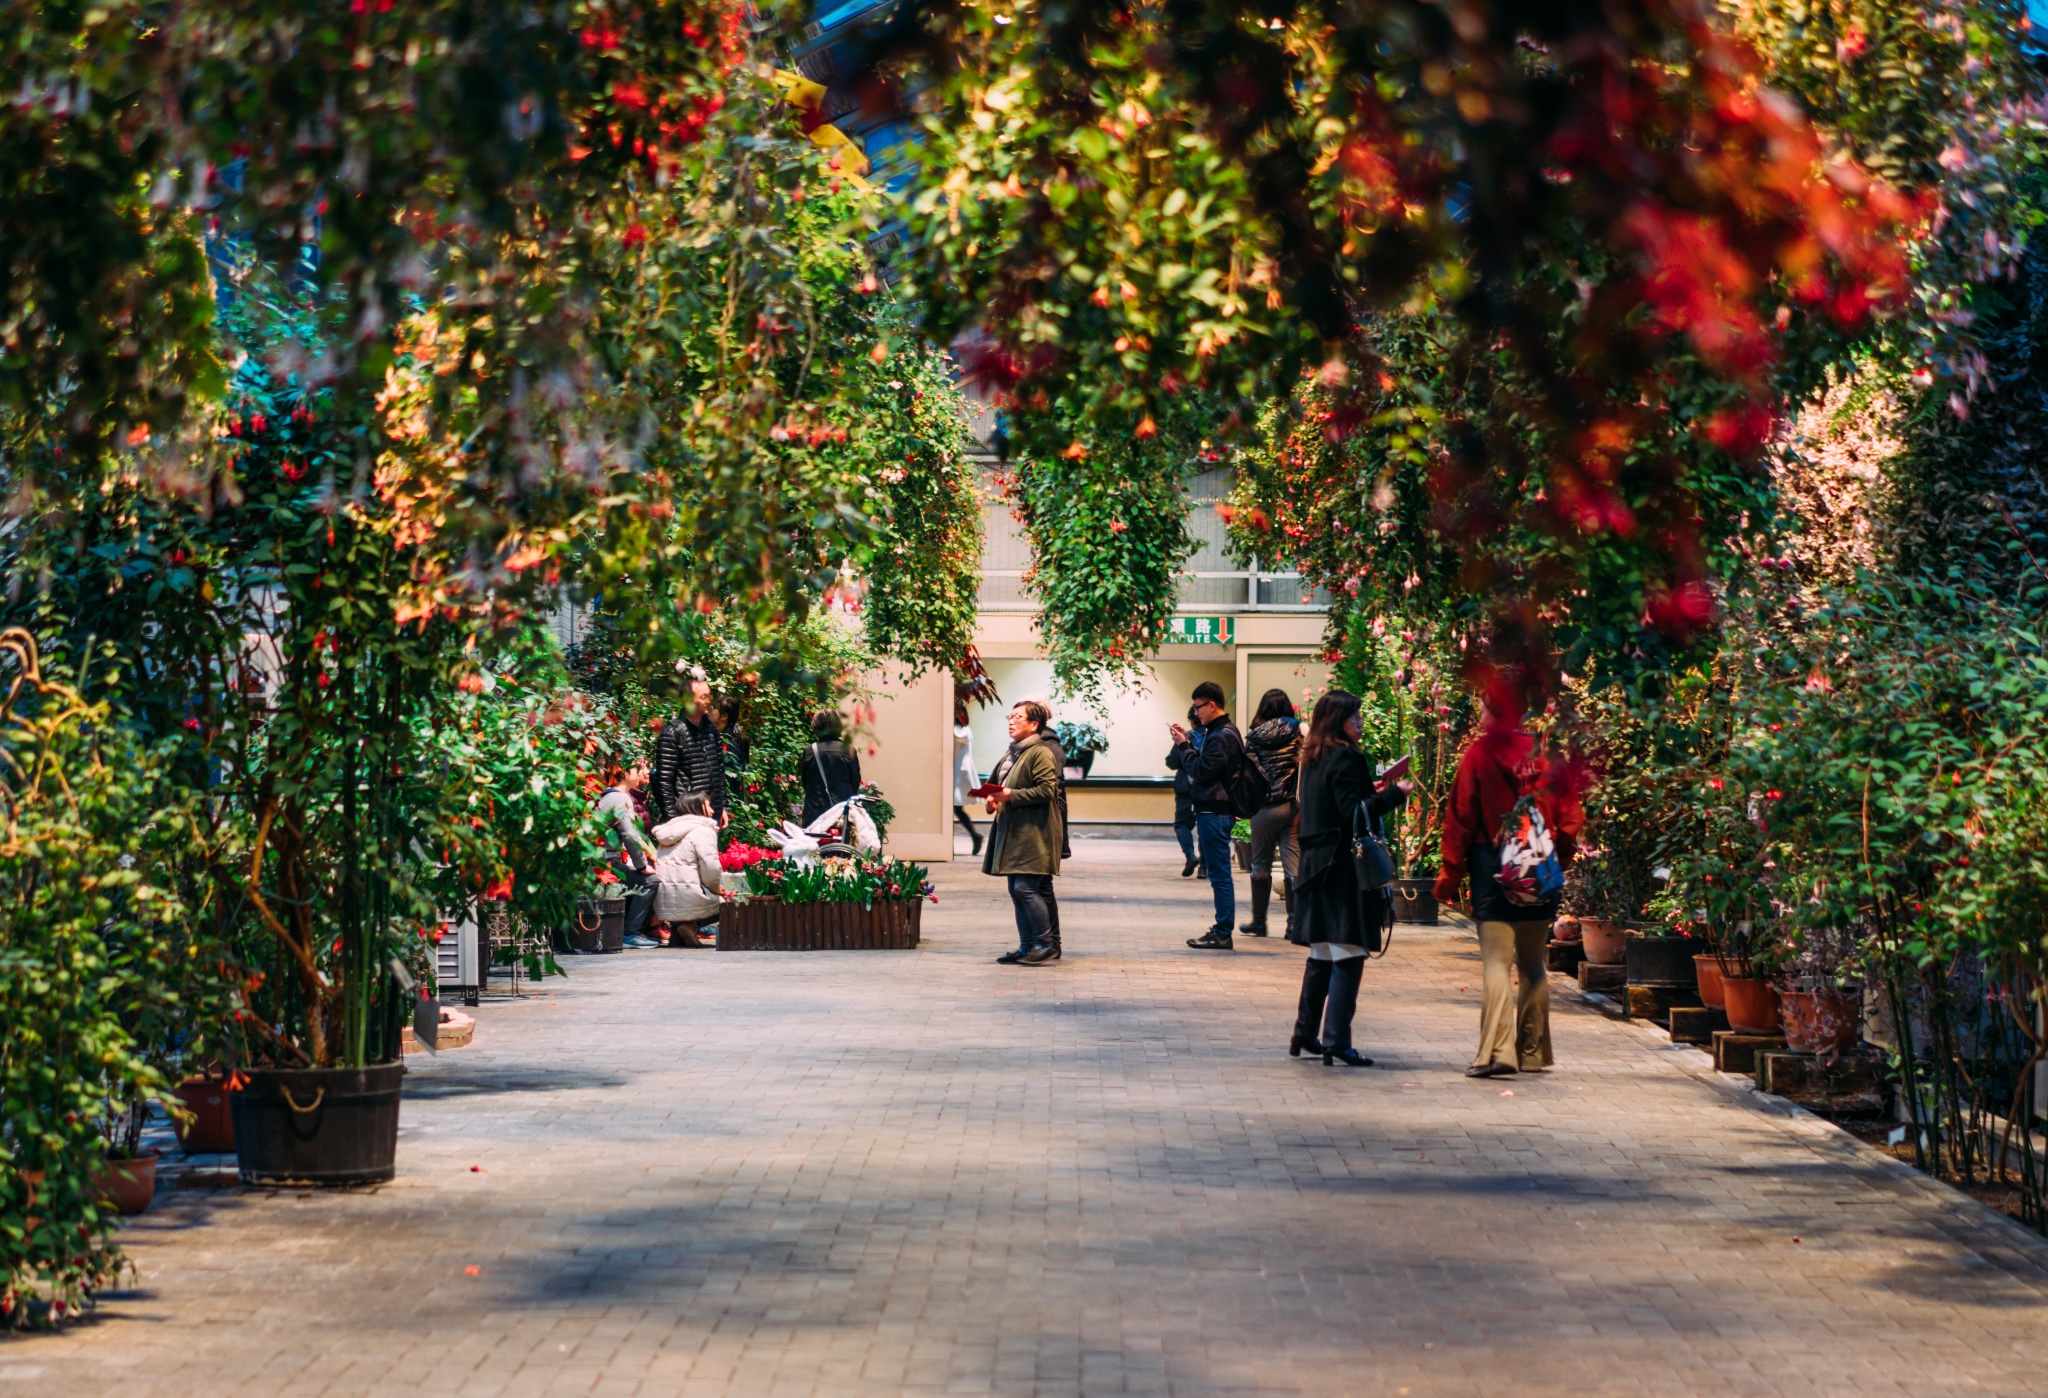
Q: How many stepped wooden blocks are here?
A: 6